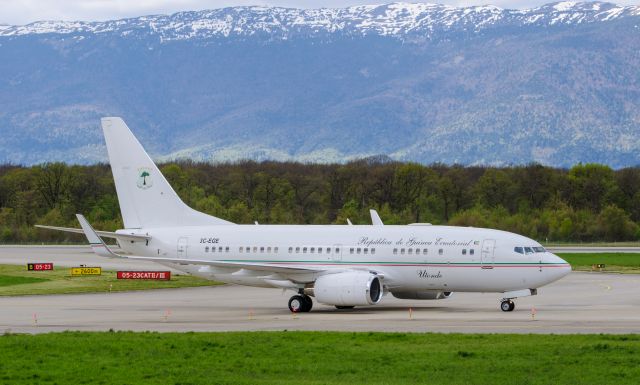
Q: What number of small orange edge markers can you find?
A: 6